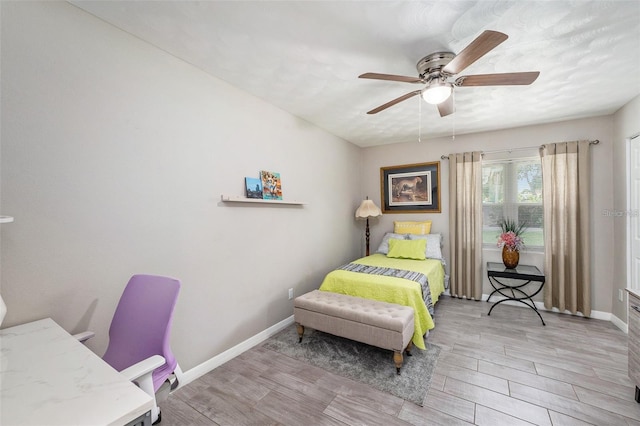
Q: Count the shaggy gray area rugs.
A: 1